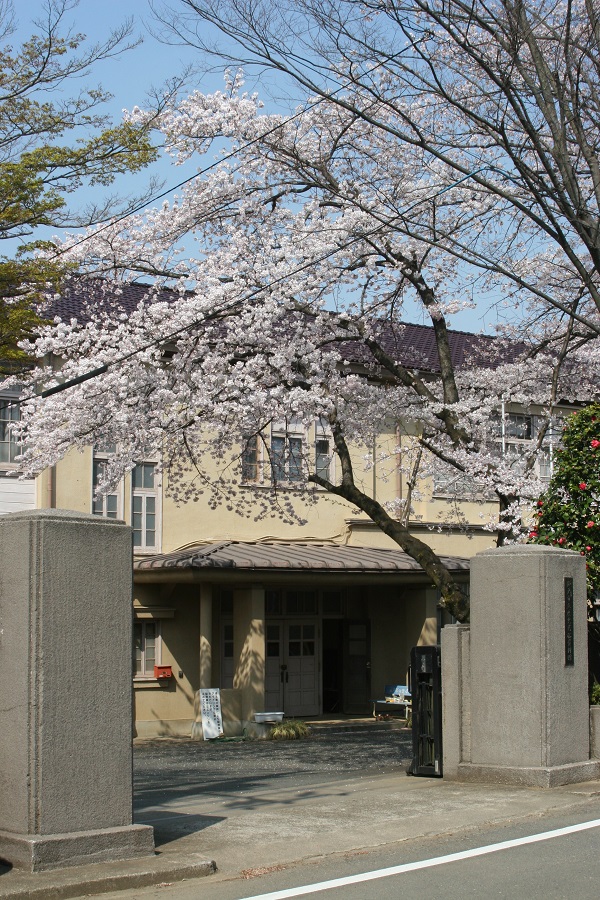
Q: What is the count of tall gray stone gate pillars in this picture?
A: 2